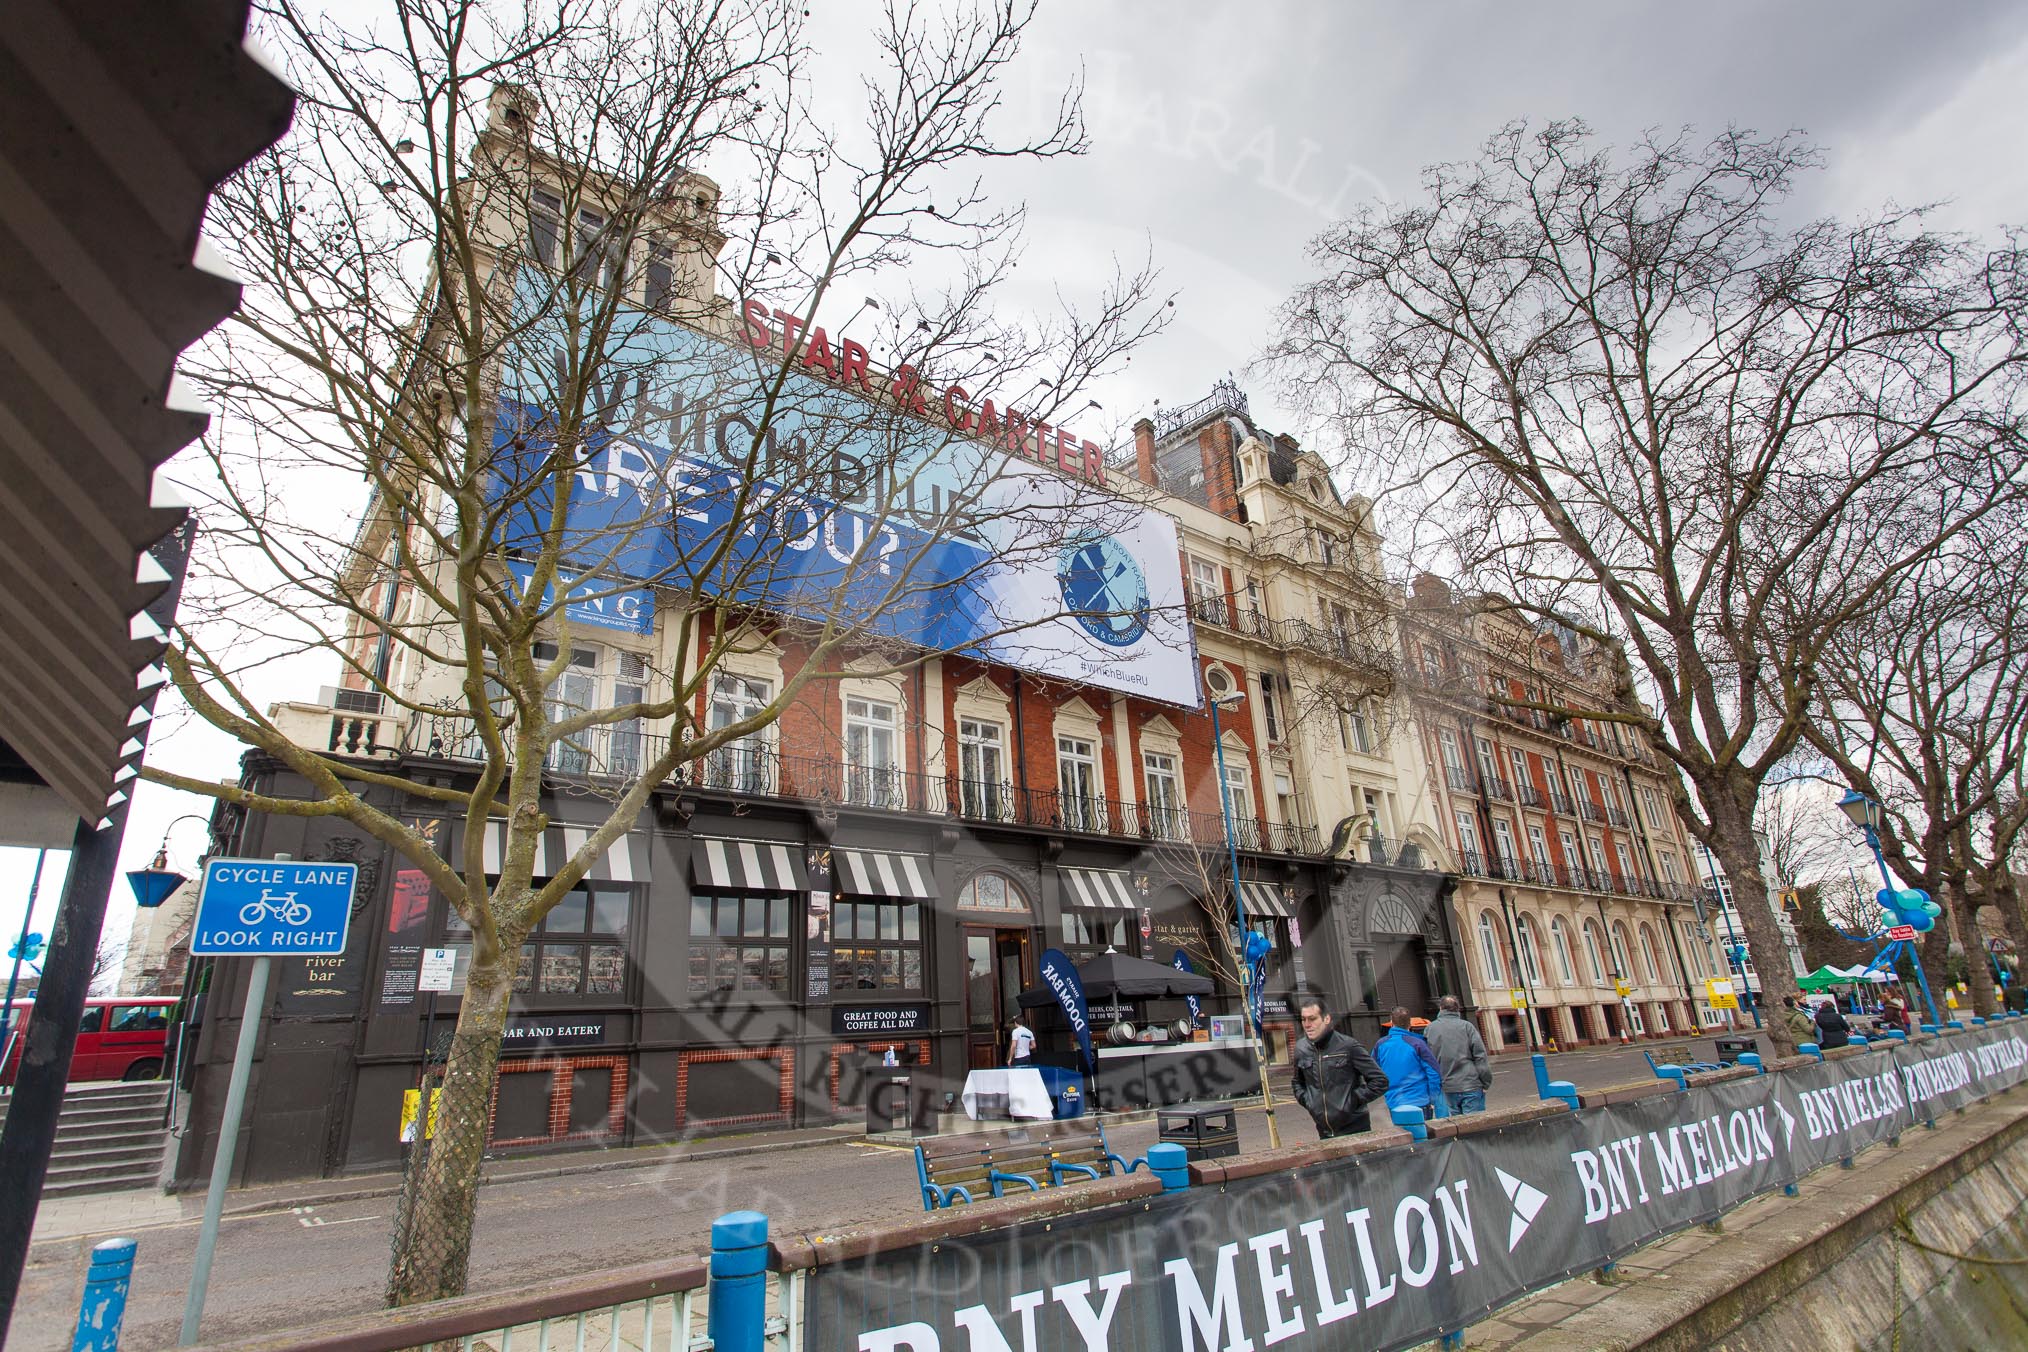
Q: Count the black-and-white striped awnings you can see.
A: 5